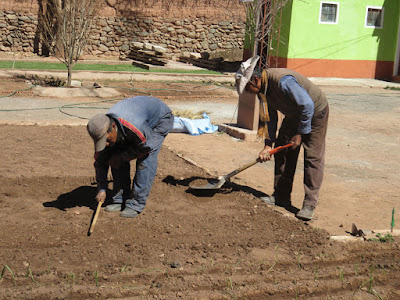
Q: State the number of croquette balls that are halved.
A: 0